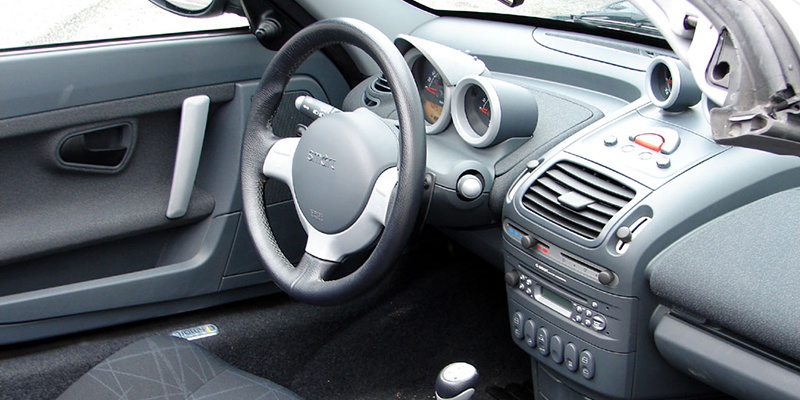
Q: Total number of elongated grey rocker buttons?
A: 6